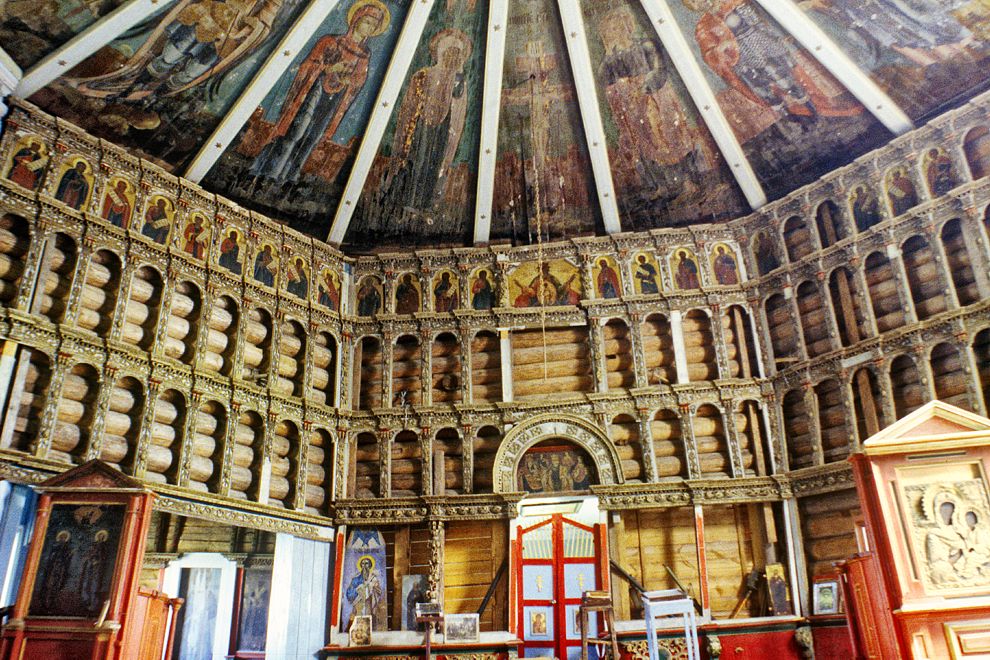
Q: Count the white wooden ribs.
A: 7